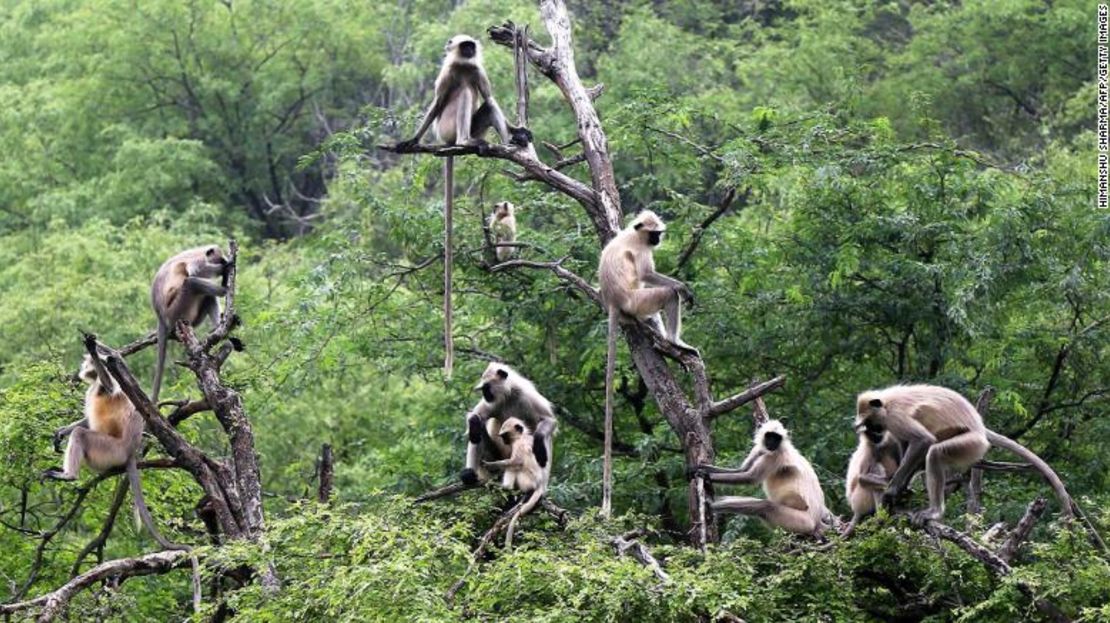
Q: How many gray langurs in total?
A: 10